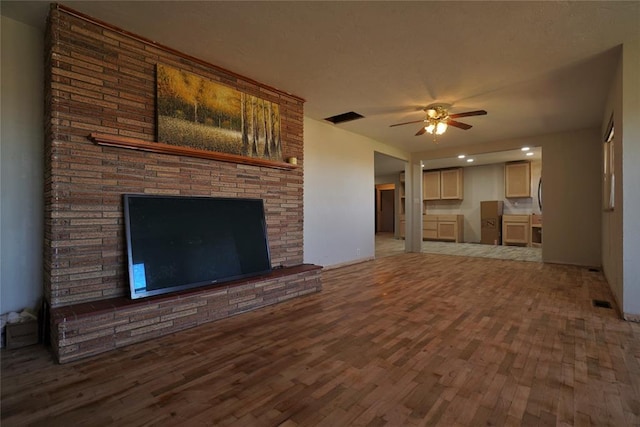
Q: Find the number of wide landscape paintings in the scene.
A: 1